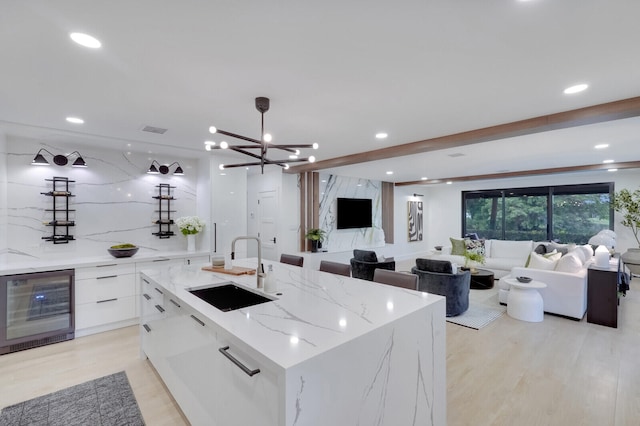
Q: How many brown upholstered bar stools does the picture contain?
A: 3